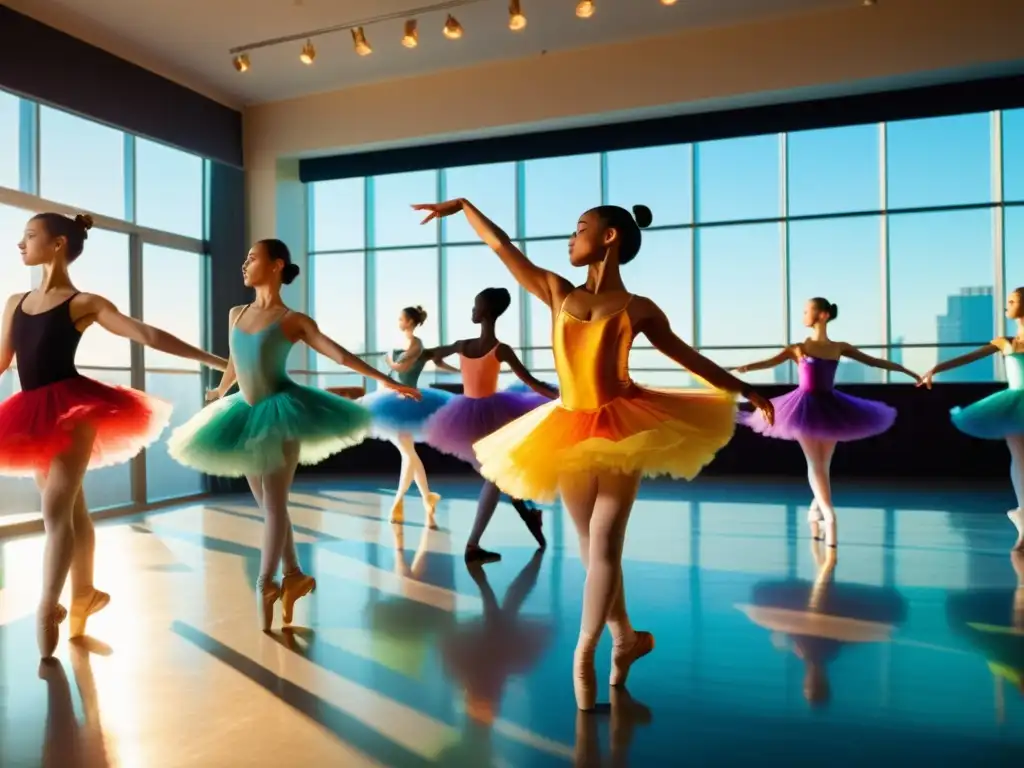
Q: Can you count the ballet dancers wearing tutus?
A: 7